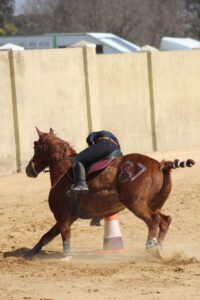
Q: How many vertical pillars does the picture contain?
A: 3